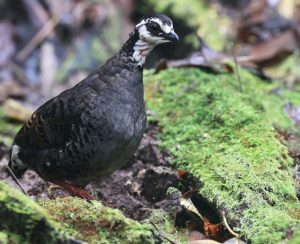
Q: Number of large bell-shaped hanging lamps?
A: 0